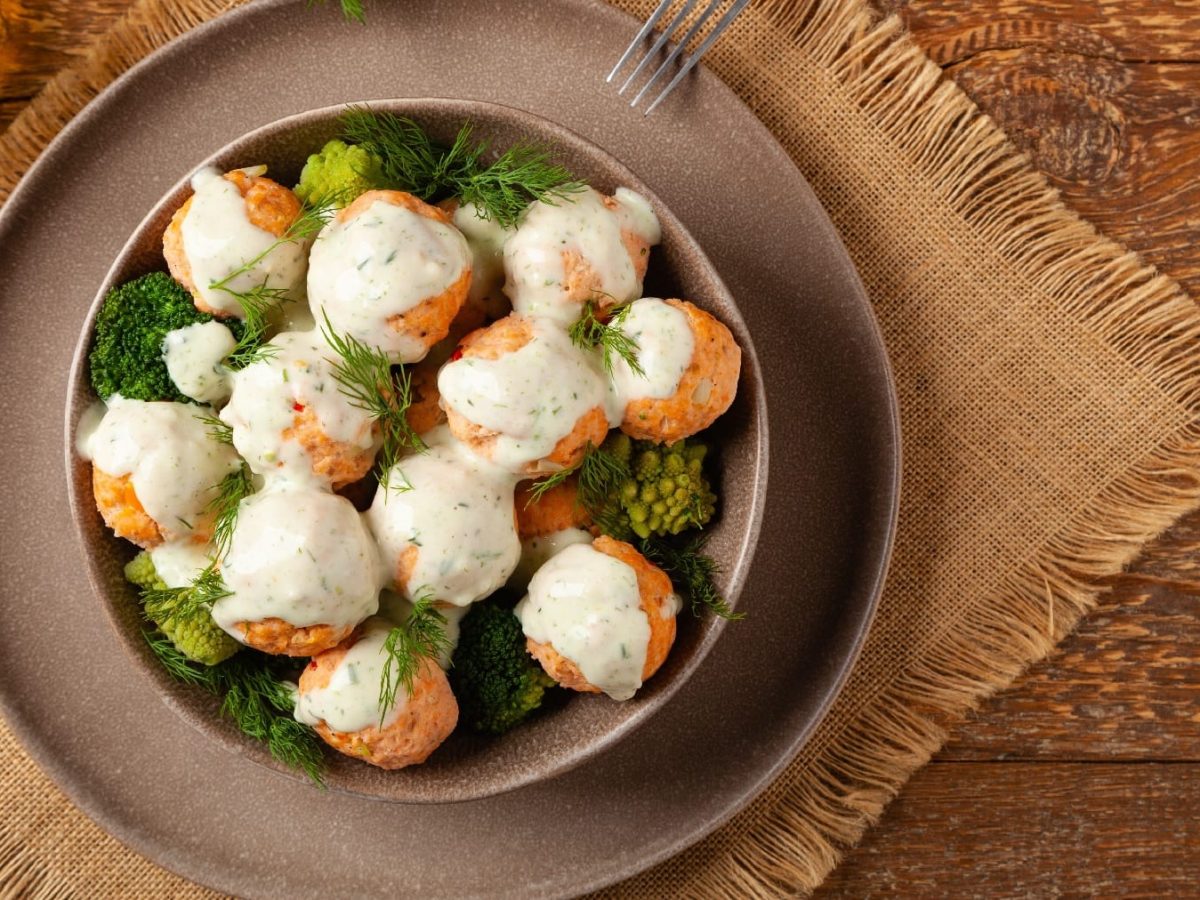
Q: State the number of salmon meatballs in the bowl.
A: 11